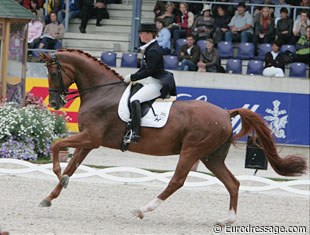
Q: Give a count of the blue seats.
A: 12